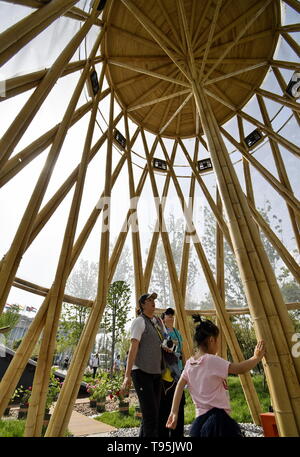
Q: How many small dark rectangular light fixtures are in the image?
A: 7